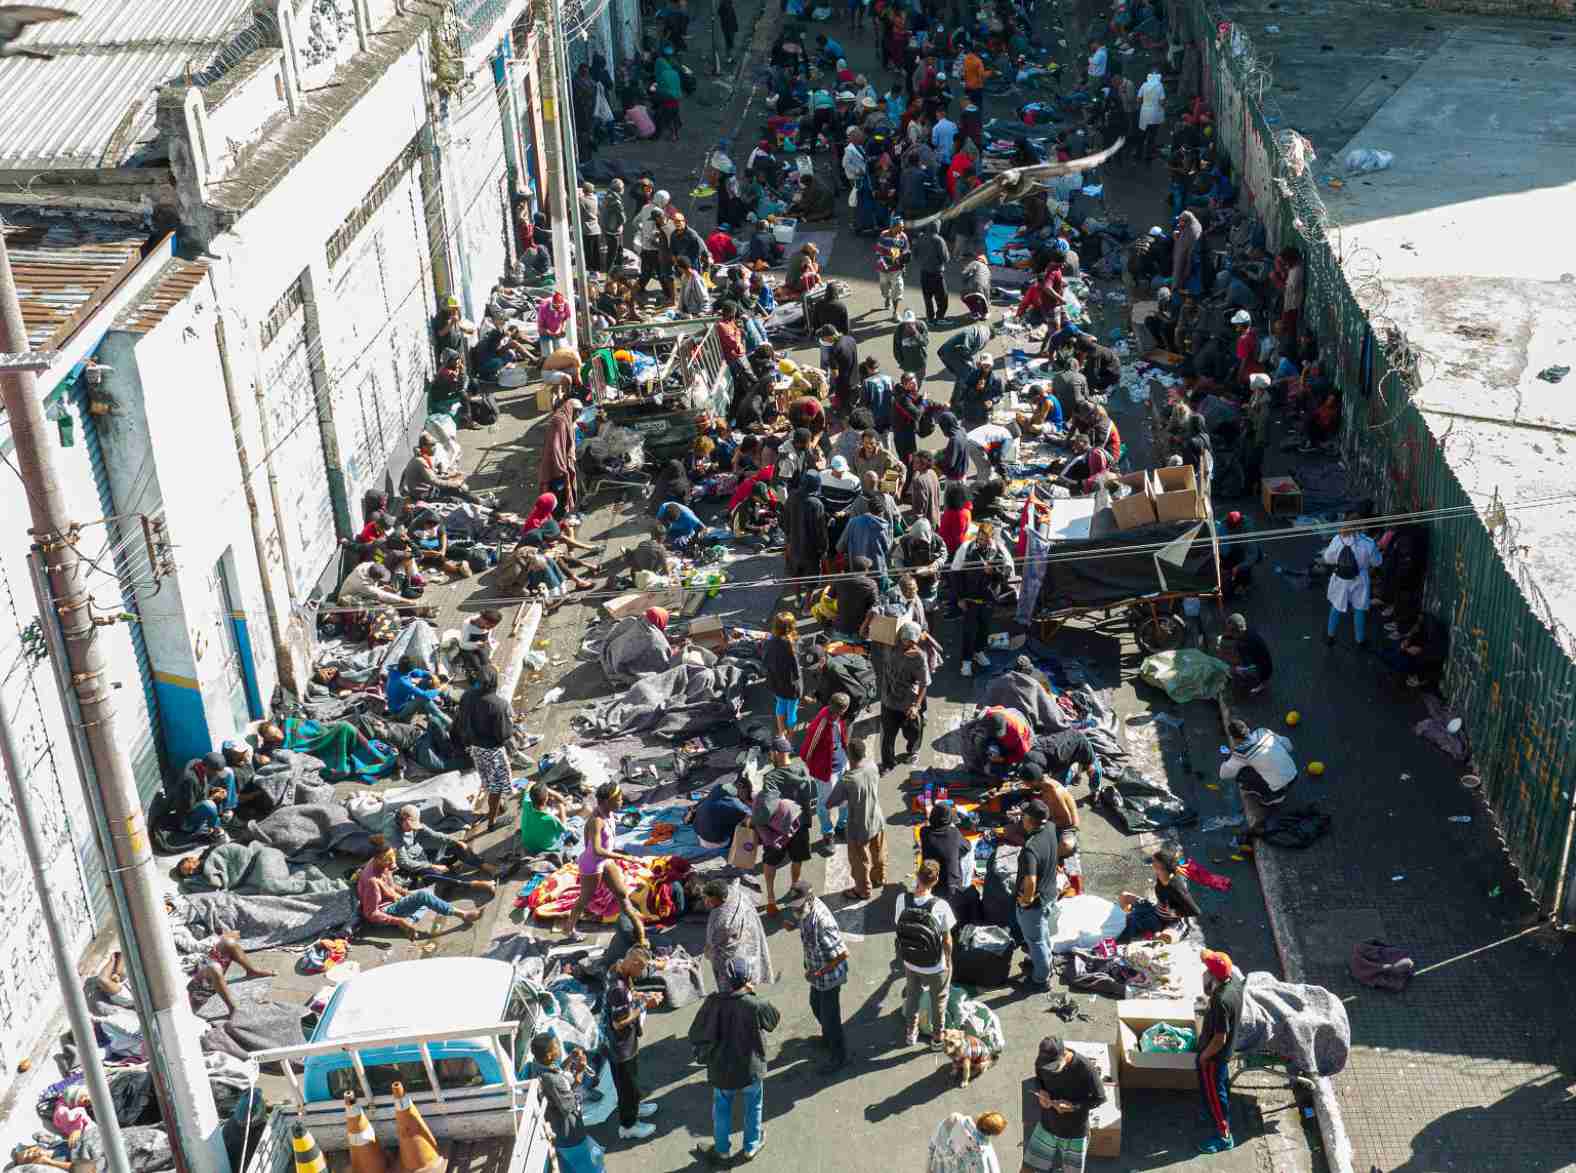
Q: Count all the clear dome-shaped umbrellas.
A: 0